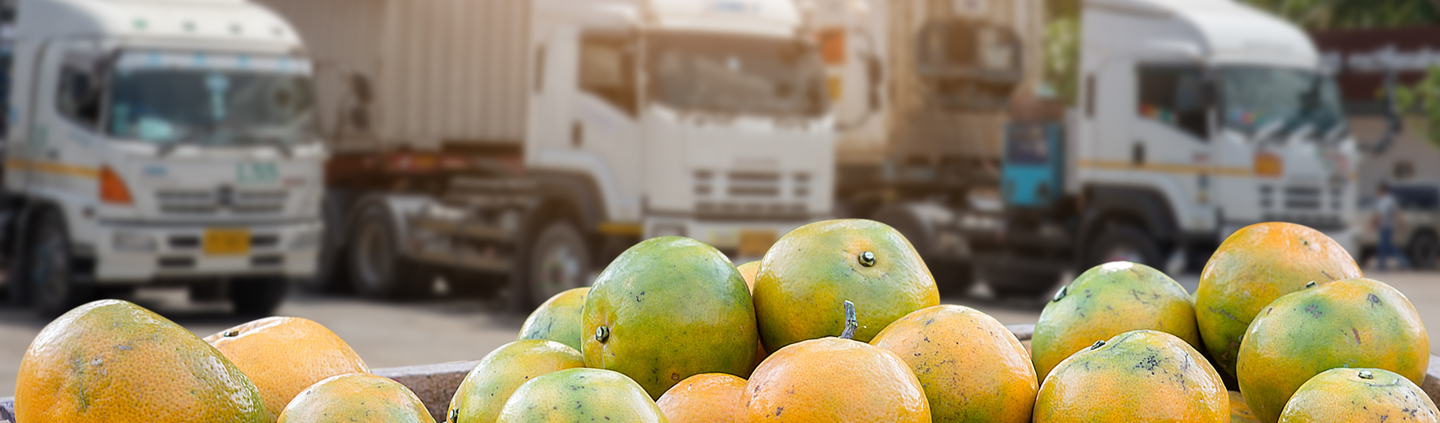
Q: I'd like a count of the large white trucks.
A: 3